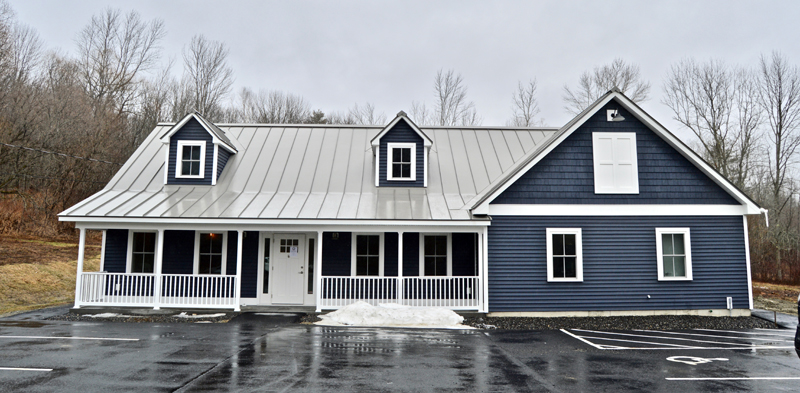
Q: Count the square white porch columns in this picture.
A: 6